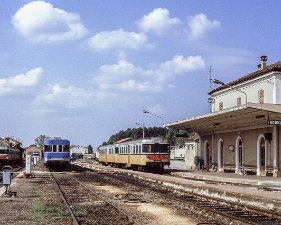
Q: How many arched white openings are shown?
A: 4